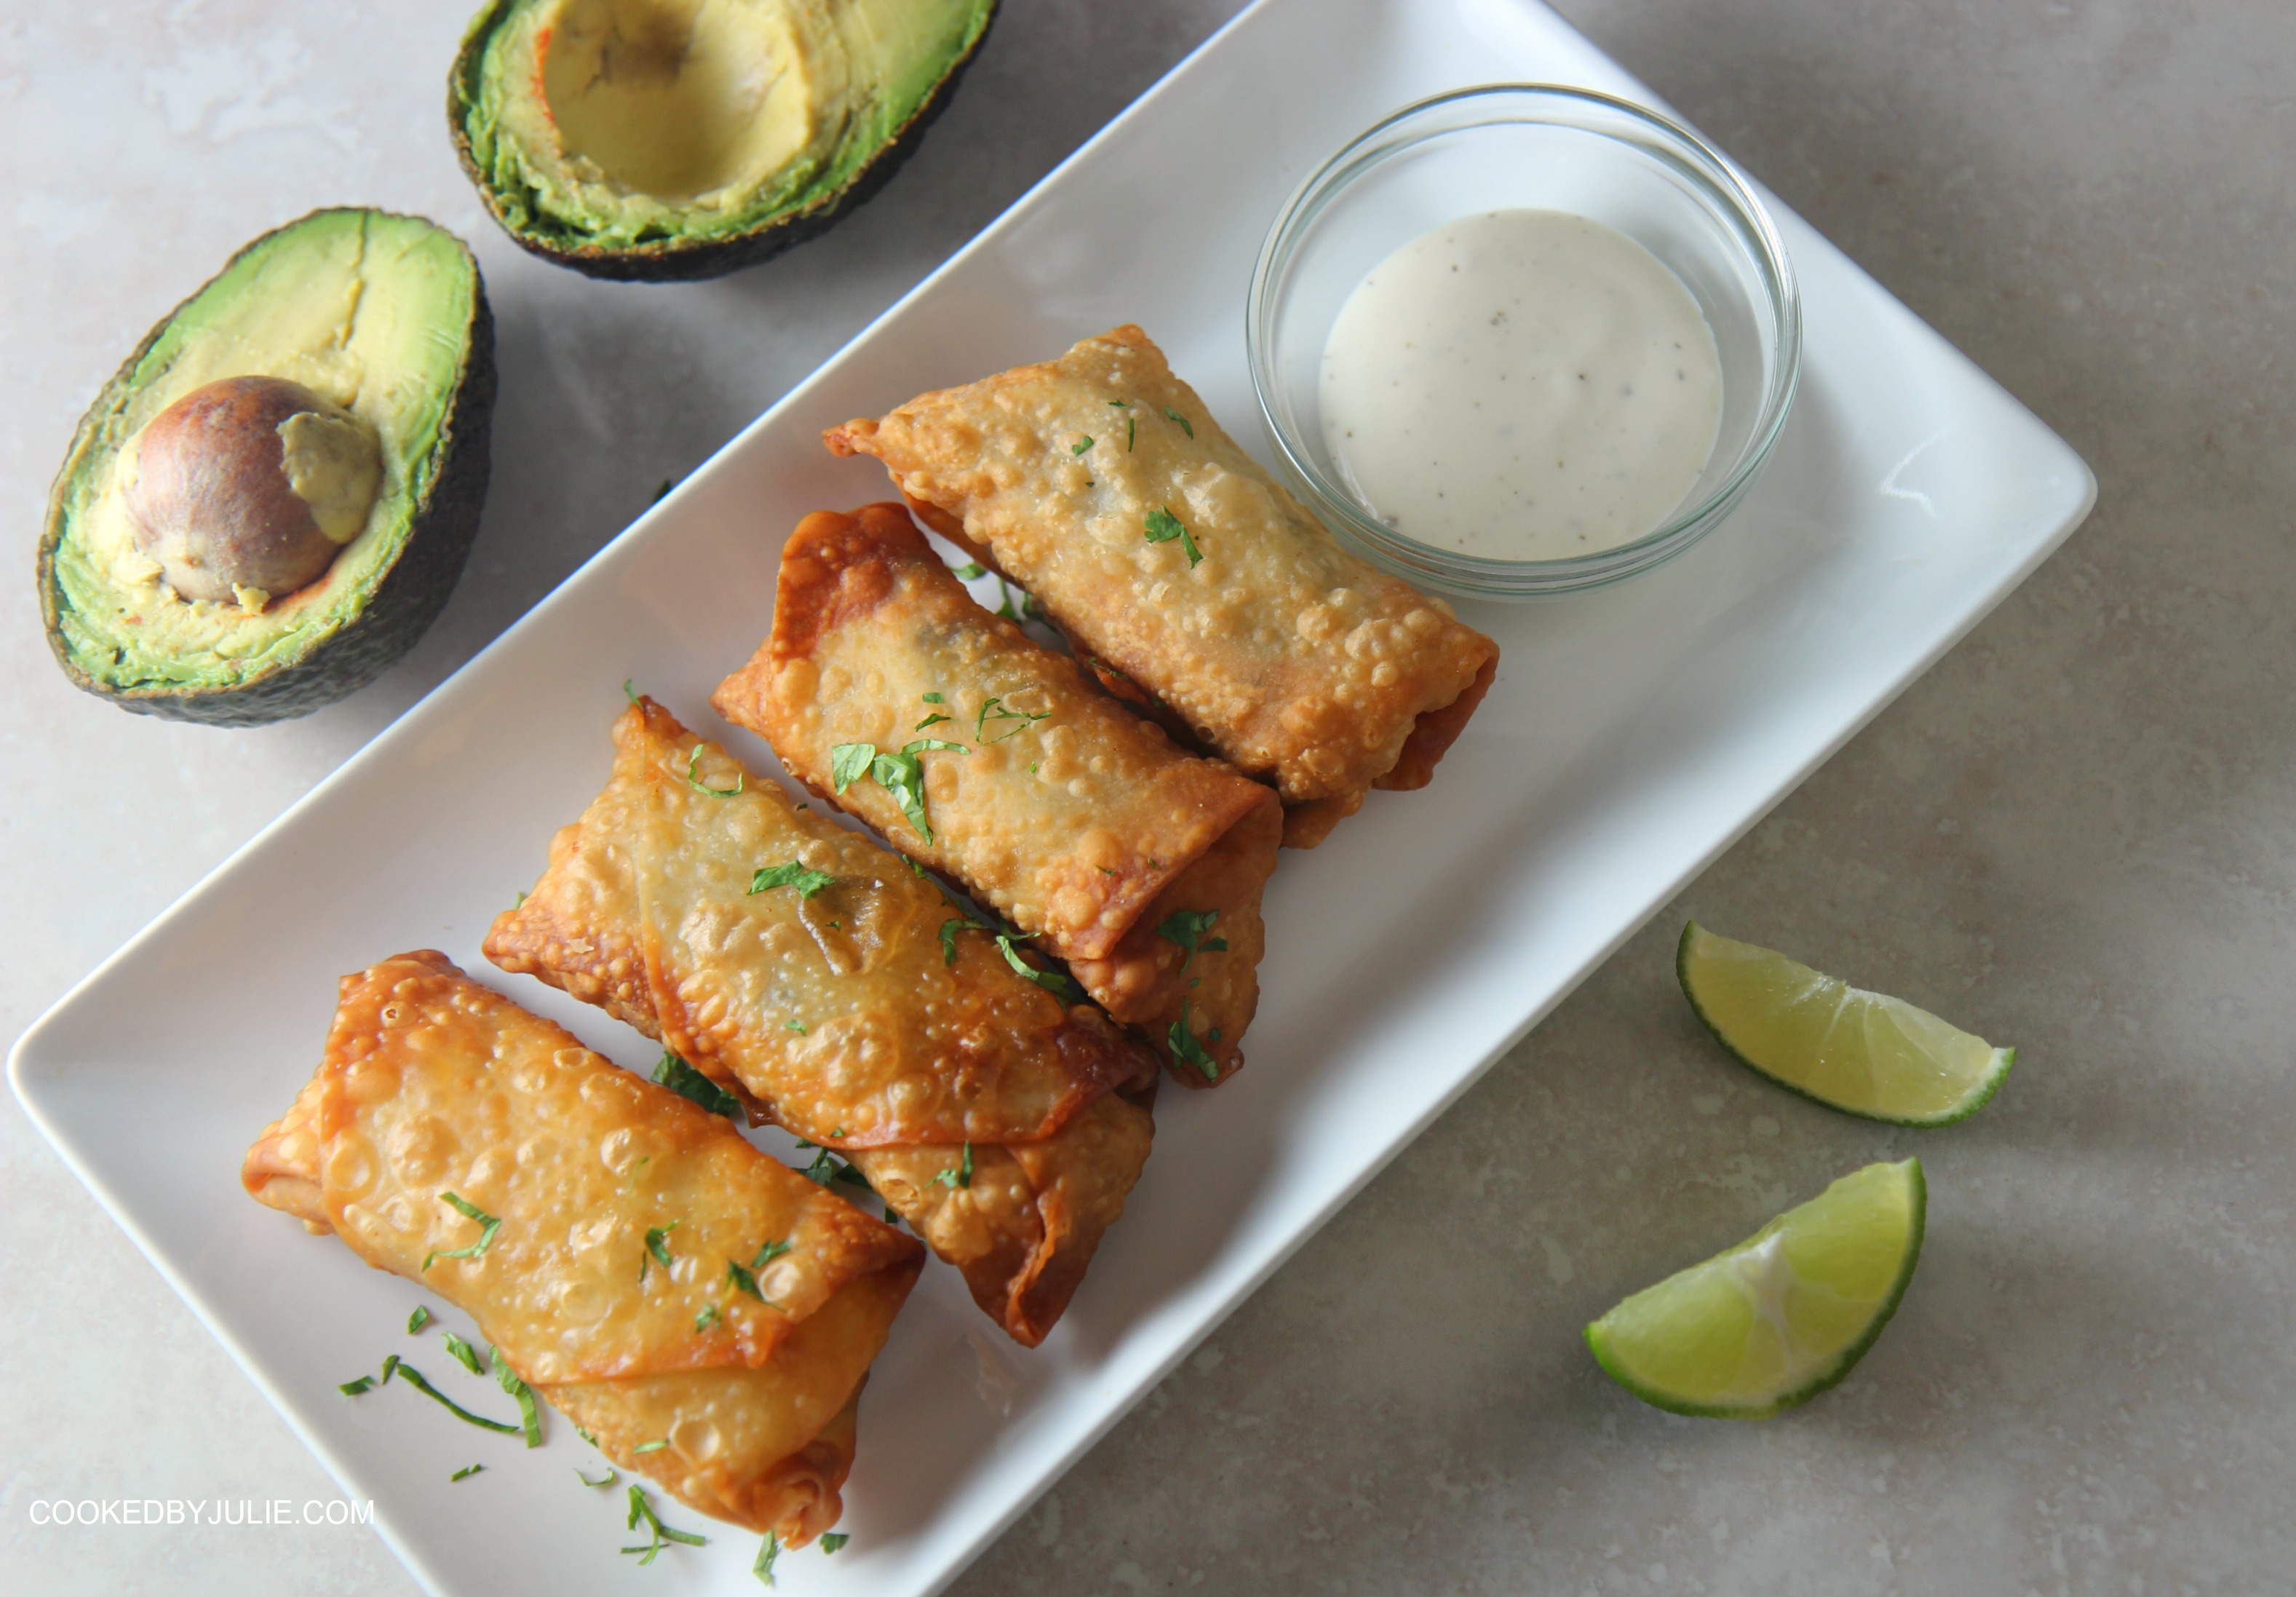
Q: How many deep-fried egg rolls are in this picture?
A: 4